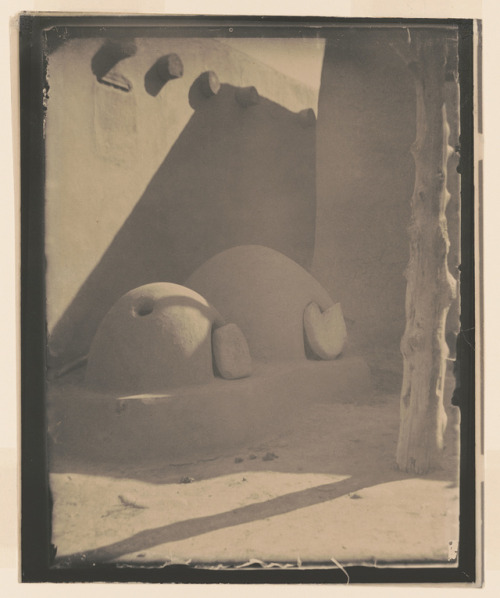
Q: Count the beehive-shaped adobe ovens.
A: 2